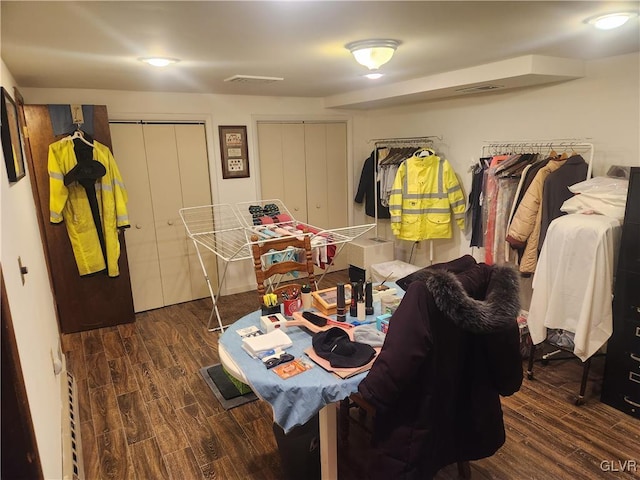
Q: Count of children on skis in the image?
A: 0